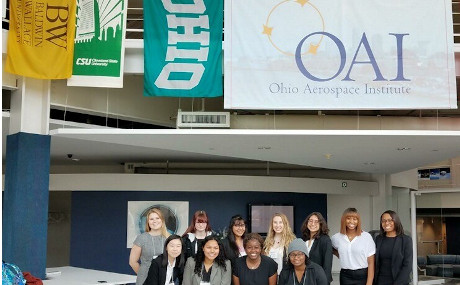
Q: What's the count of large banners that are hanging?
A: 4